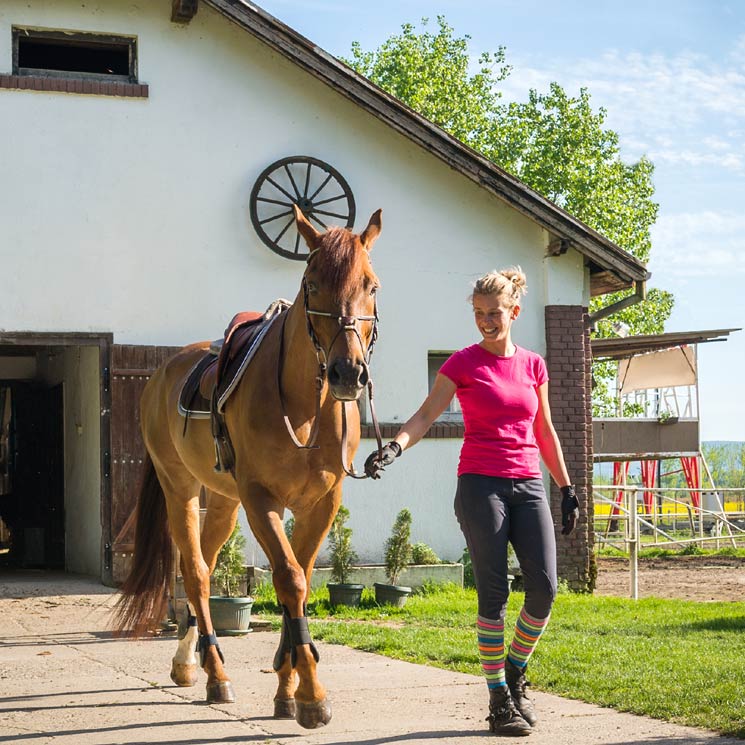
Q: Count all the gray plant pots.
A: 3